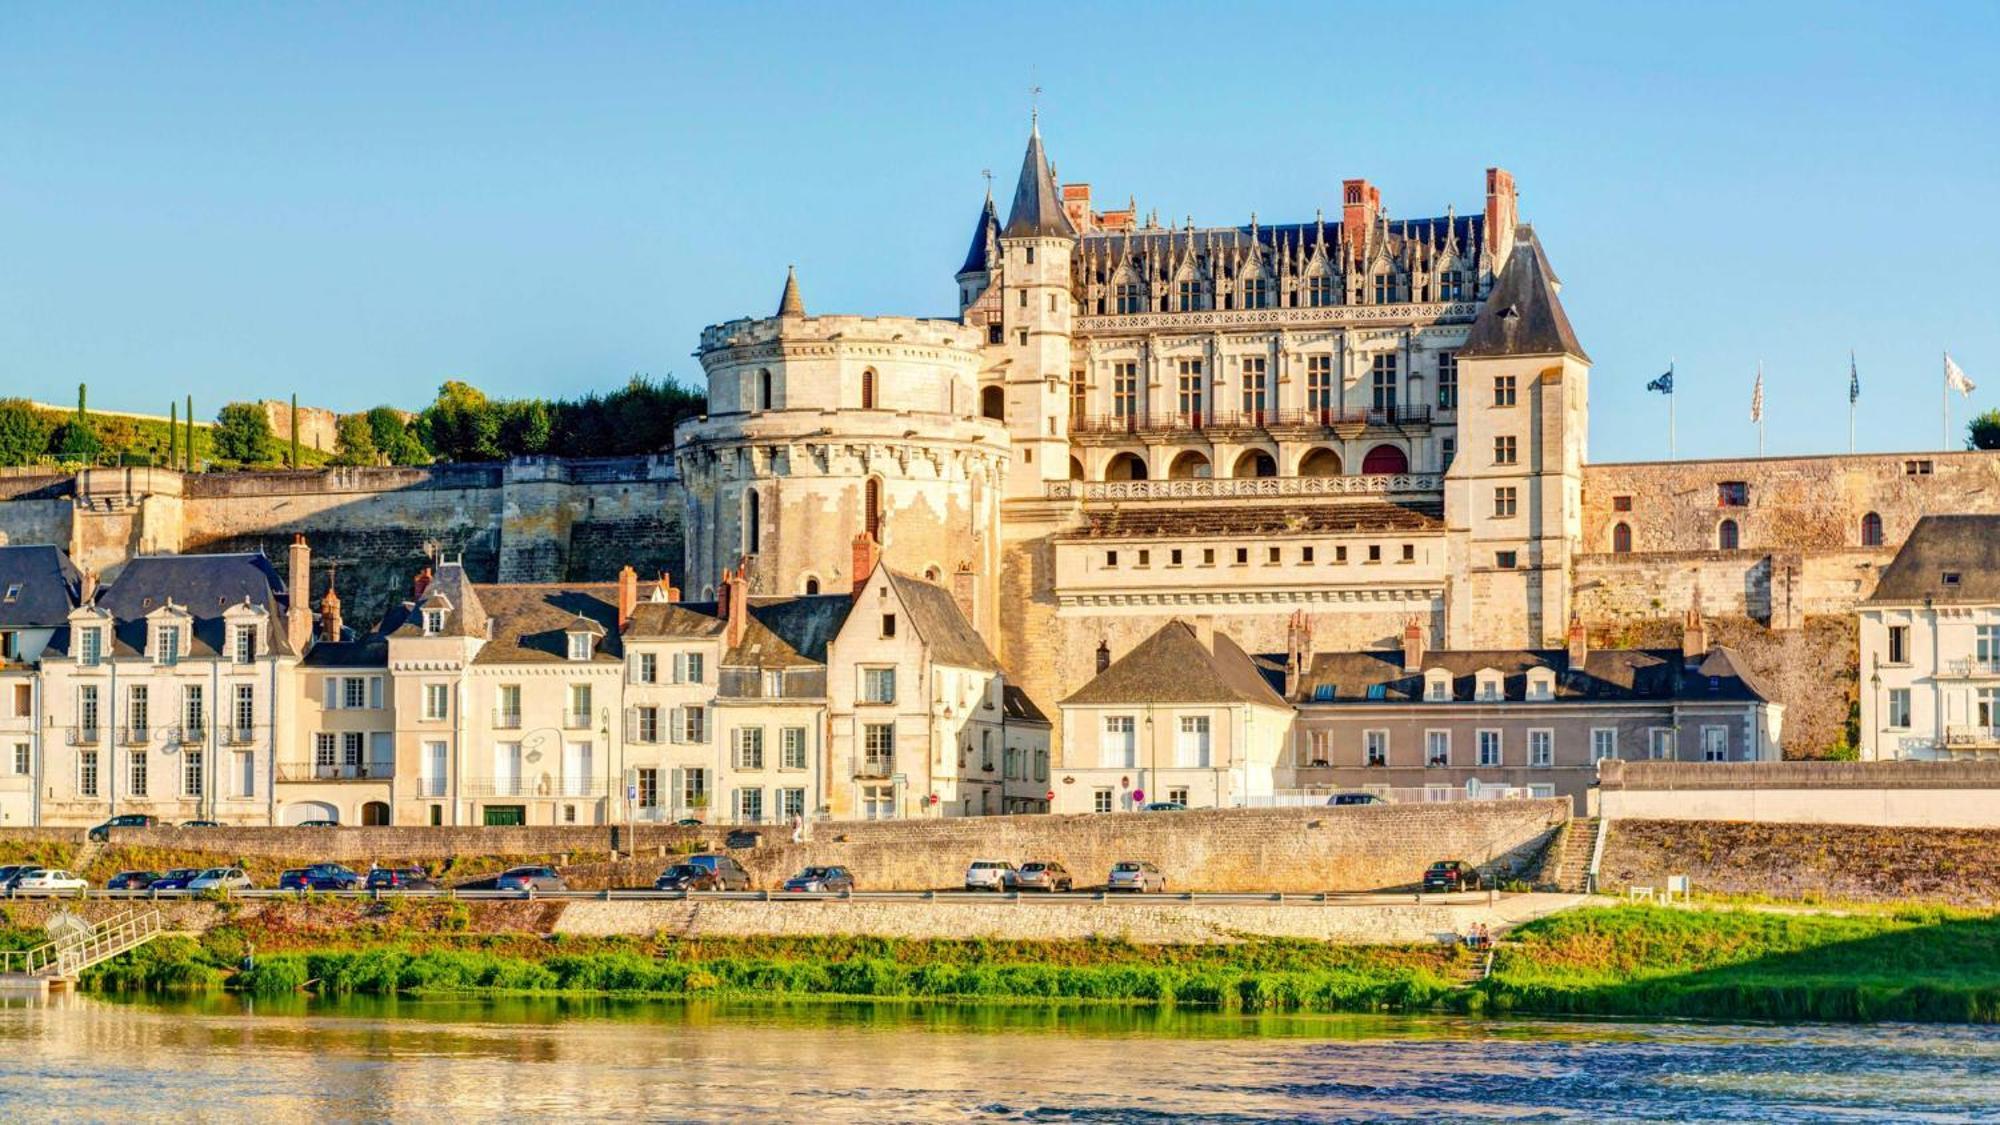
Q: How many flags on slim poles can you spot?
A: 4